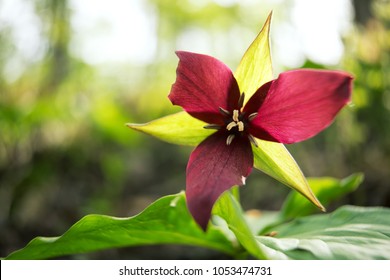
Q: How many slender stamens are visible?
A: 6